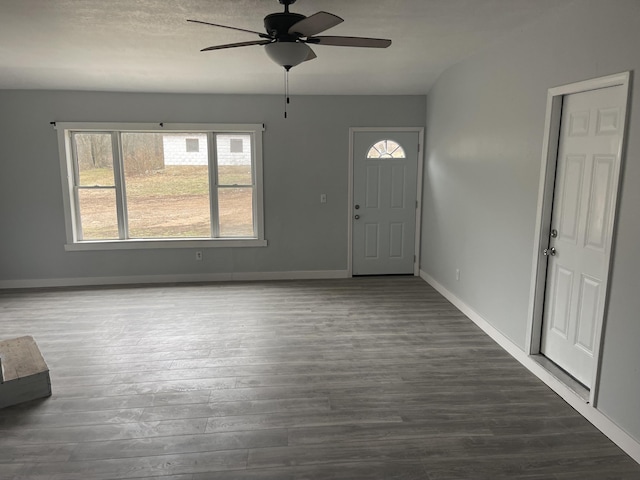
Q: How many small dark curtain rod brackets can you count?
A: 3